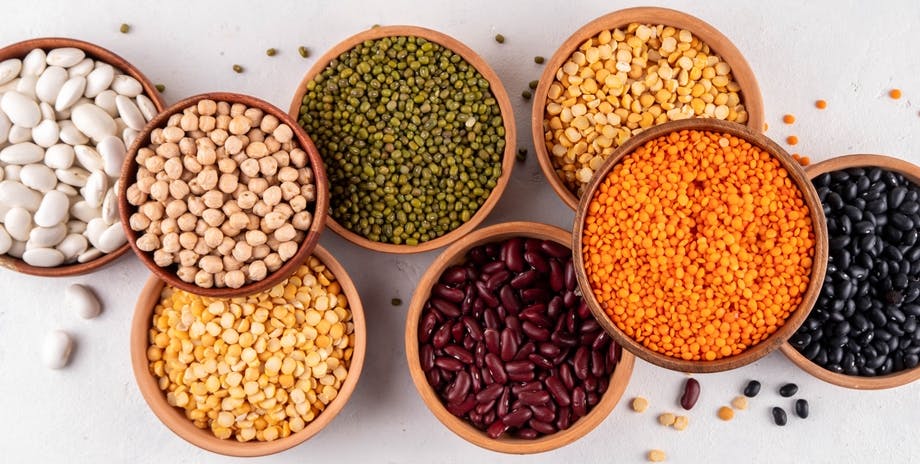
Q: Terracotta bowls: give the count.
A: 5